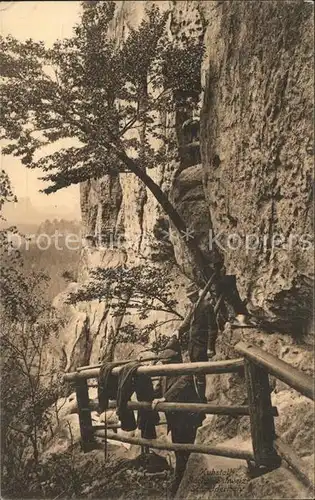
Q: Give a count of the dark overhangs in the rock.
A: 1